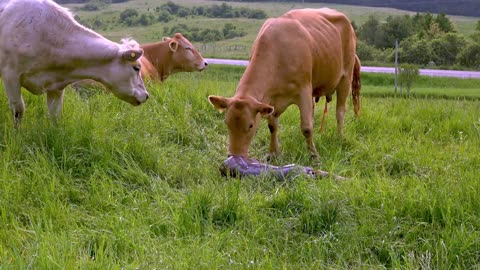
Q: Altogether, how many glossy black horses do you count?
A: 0